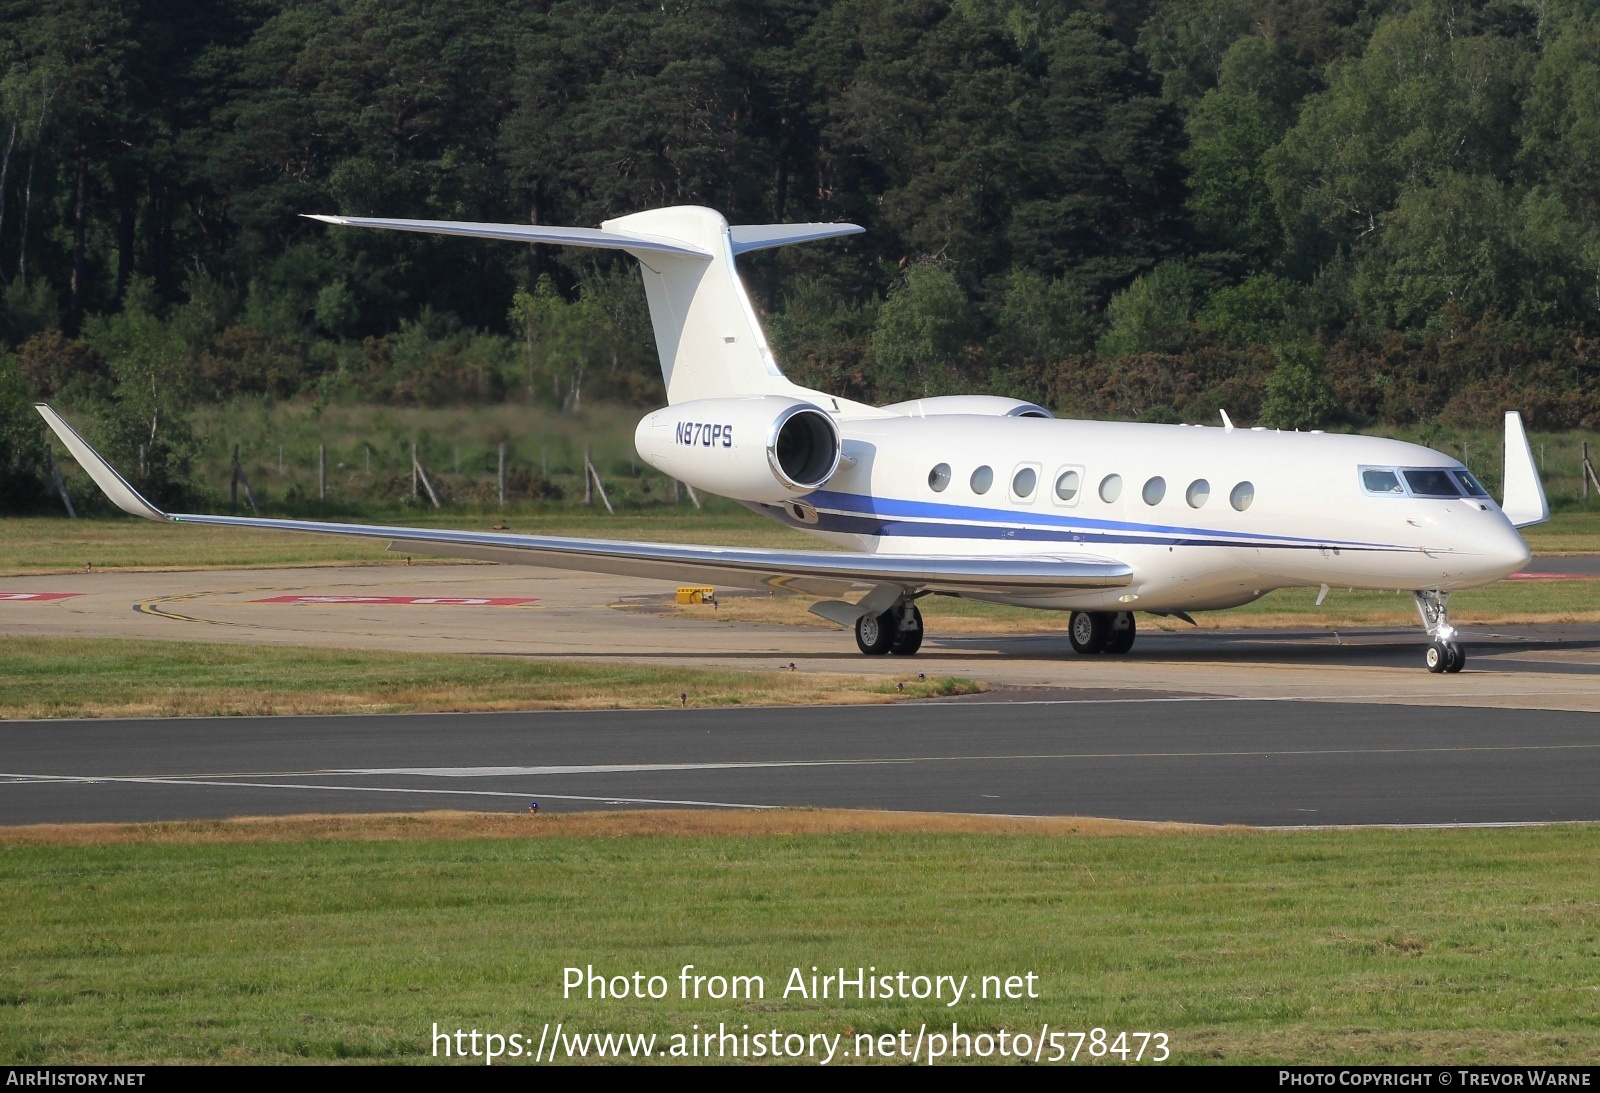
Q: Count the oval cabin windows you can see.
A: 8